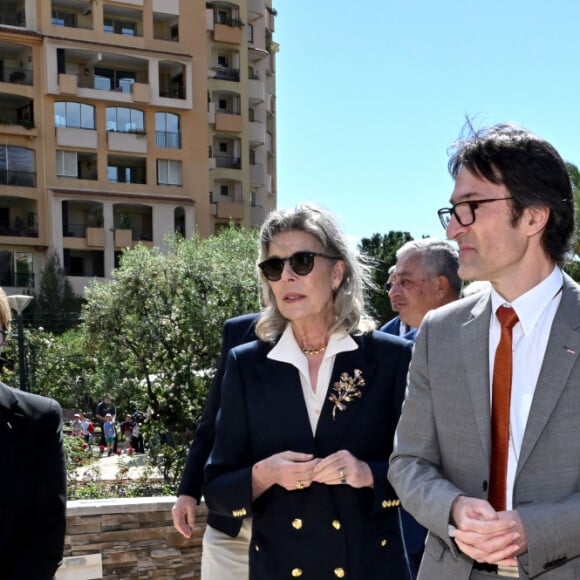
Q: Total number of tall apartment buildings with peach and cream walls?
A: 1